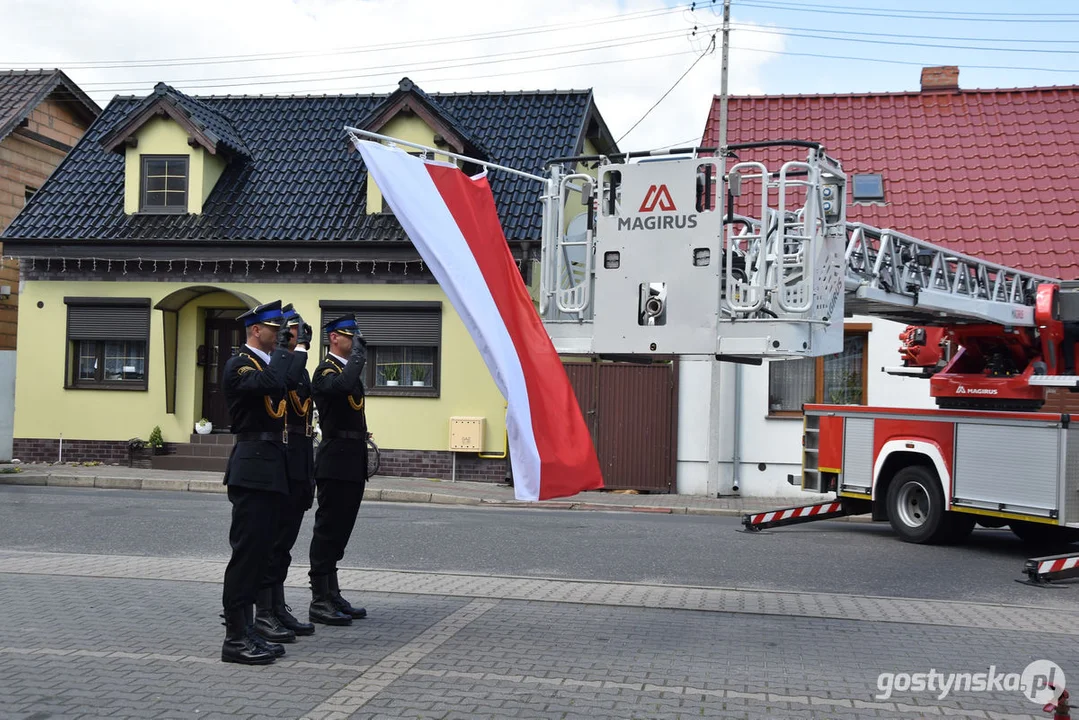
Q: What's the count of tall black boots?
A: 6